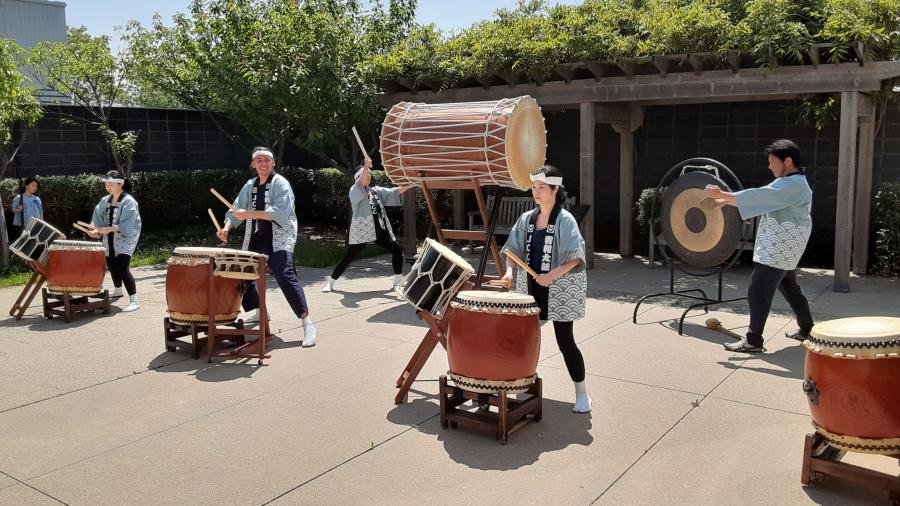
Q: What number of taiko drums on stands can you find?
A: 8